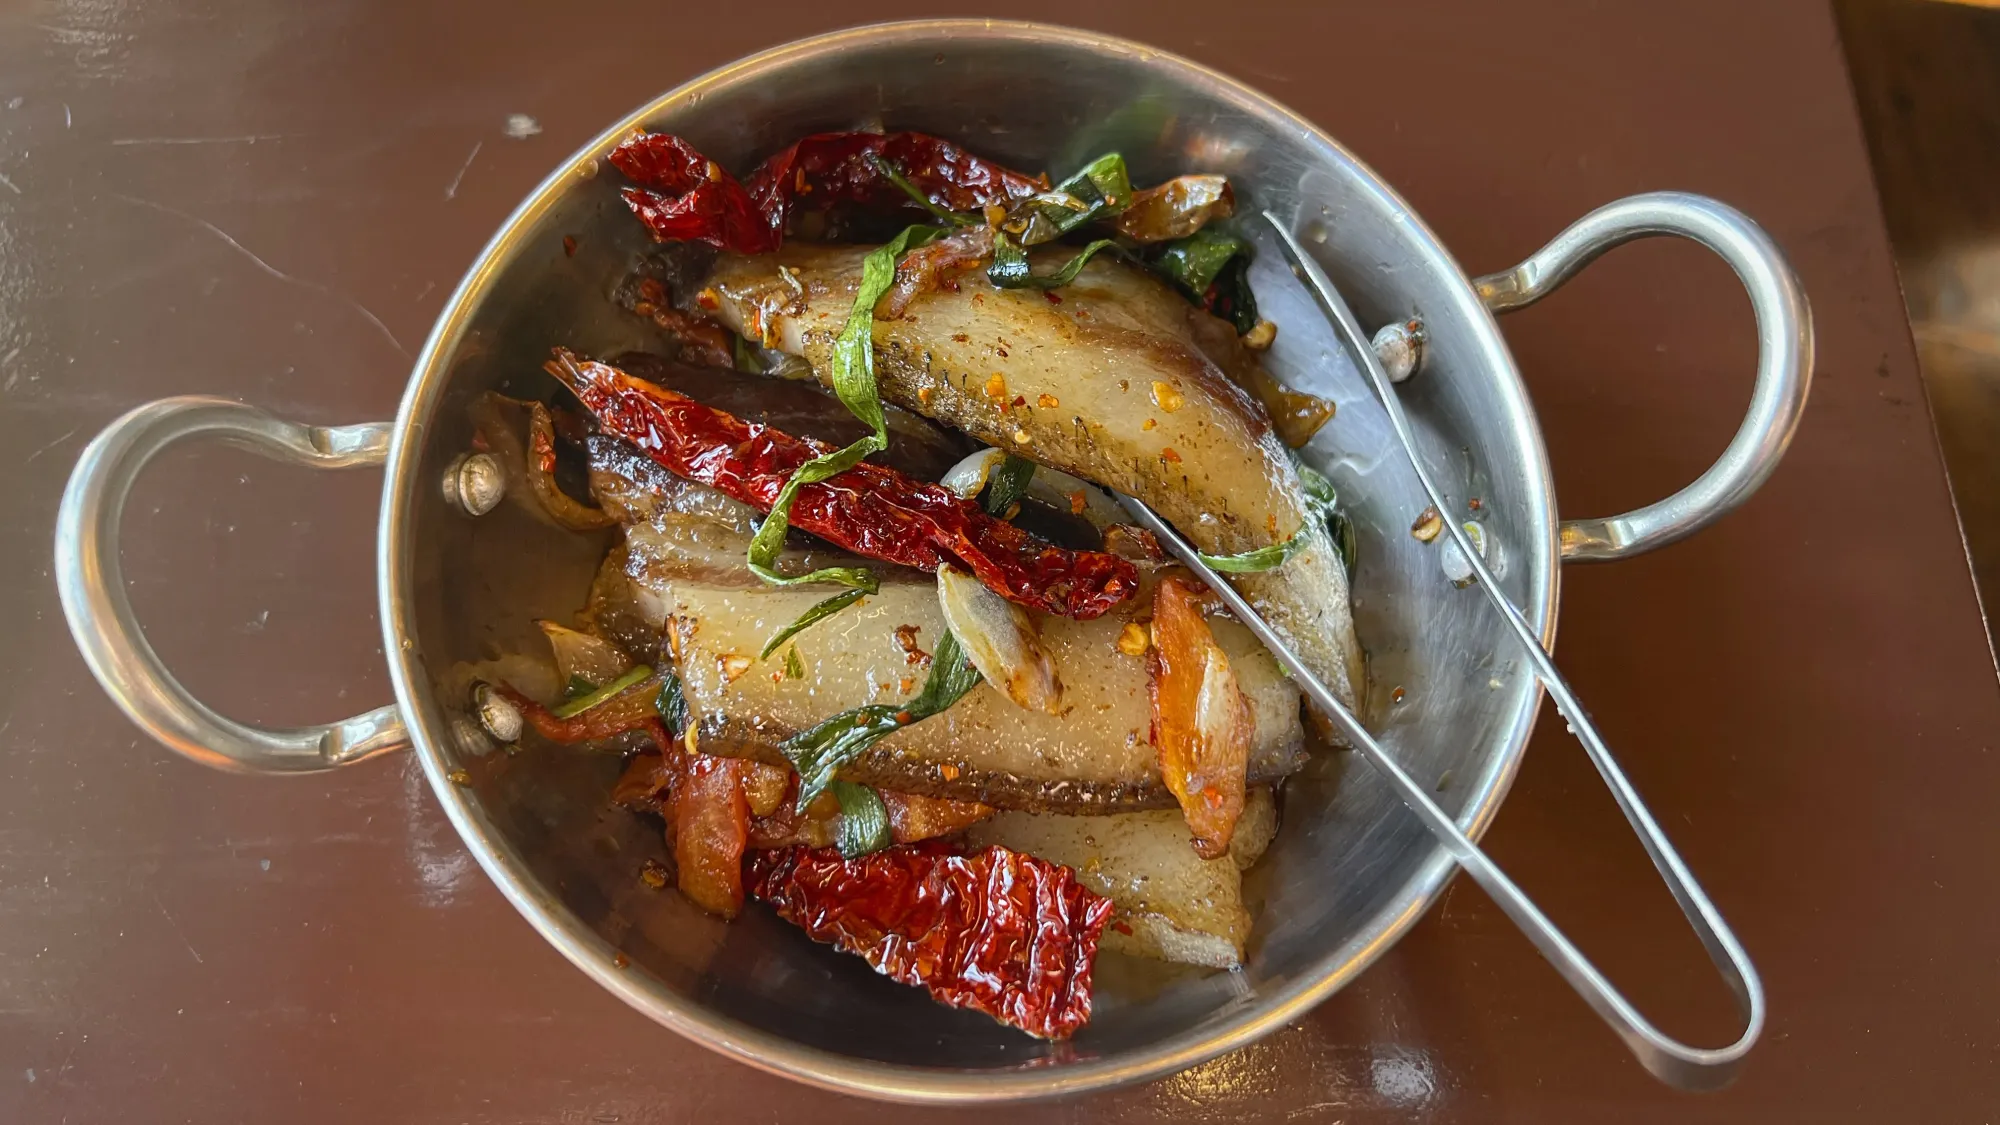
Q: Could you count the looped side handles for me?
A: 2